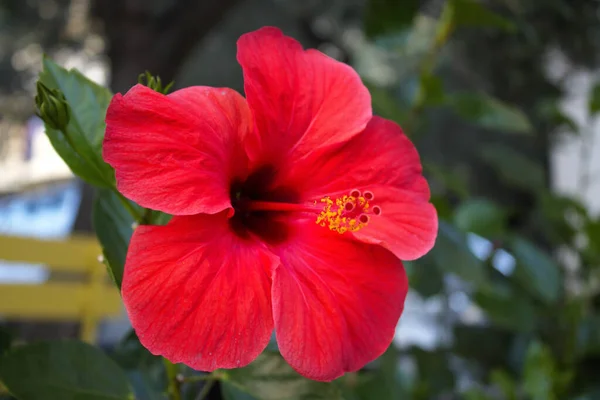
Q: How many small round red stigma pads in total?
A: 5